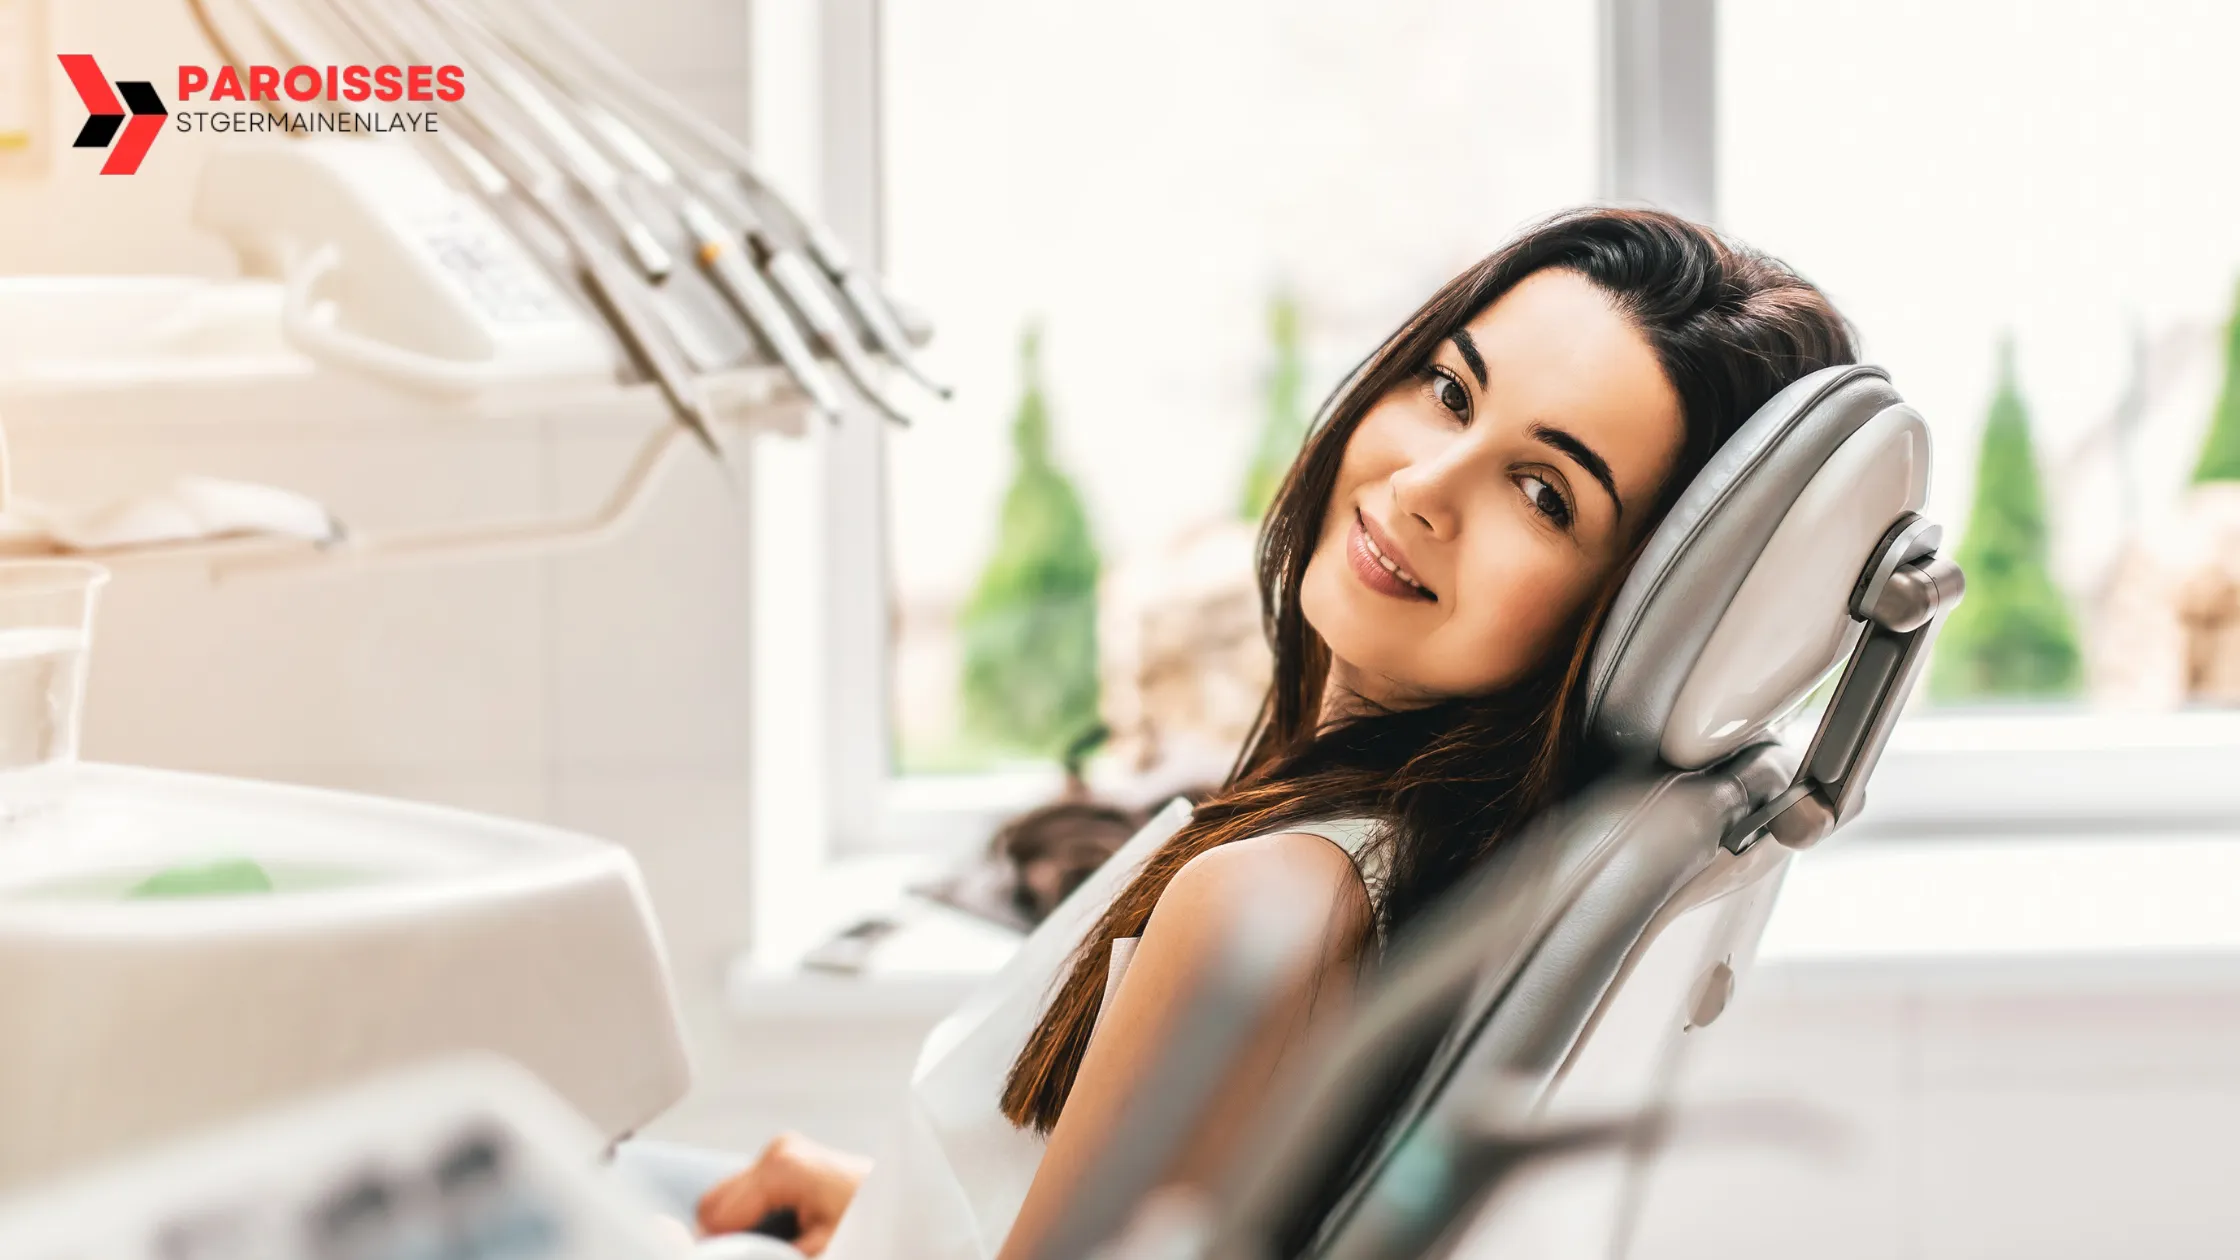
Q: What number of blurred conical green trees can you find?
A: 4